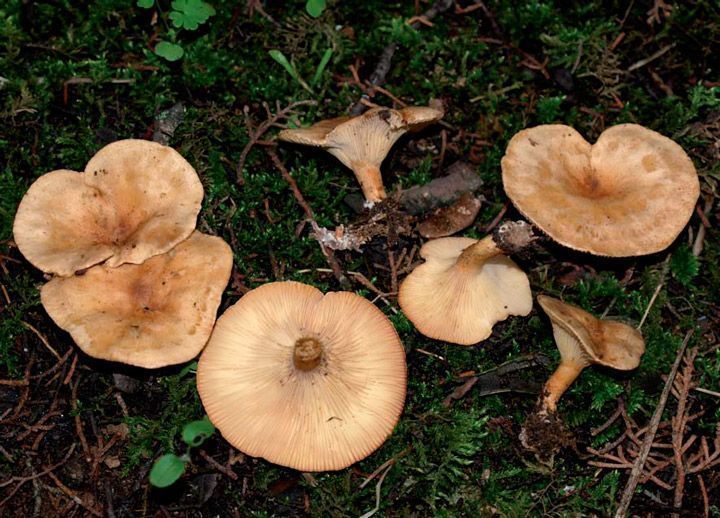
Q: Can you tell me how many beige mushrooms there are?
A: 7